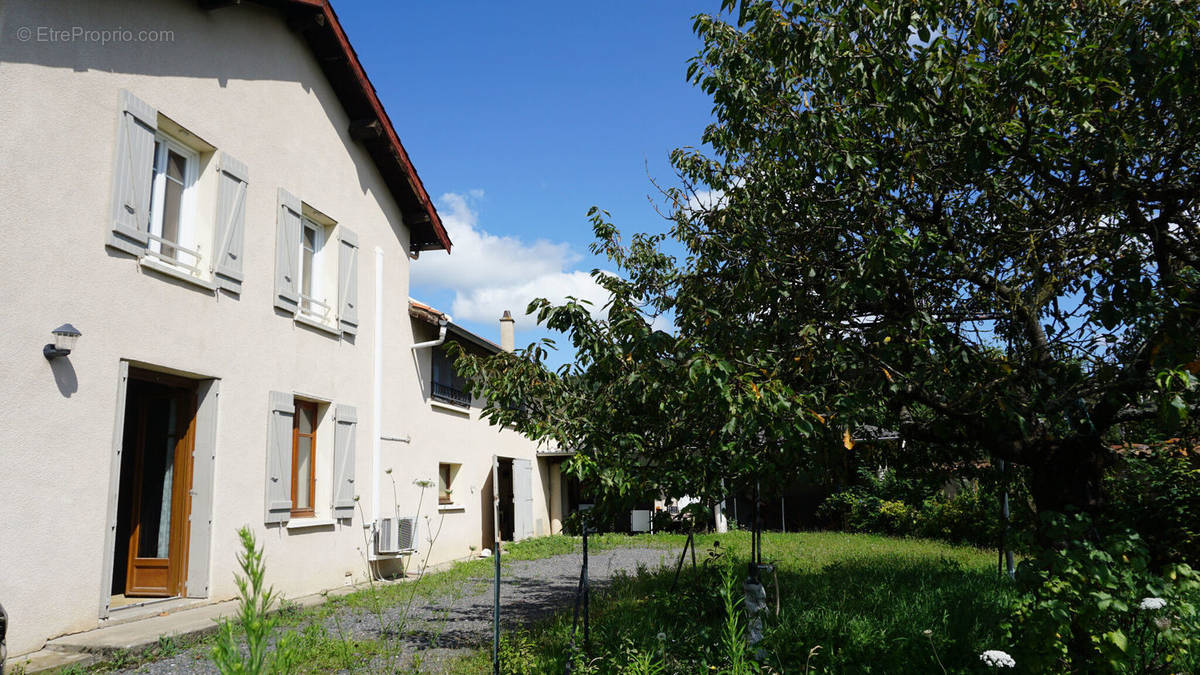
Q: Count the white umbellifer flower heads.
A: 2